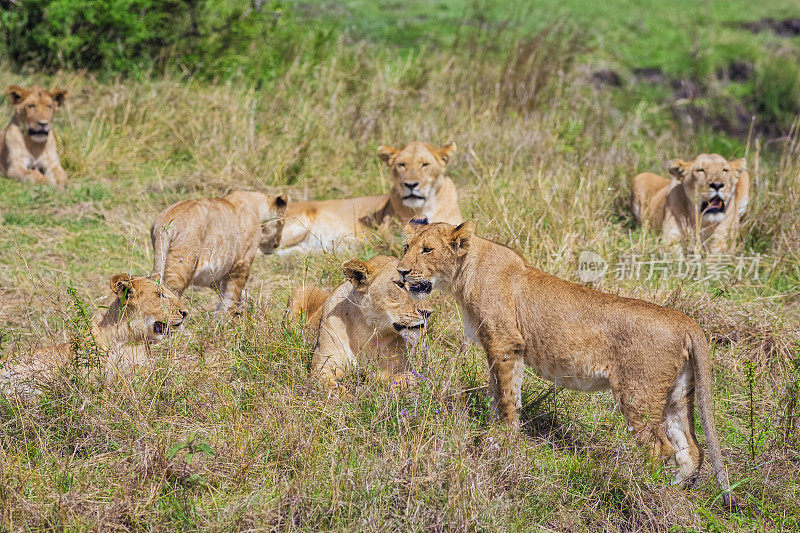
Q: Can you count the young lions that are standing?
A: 2